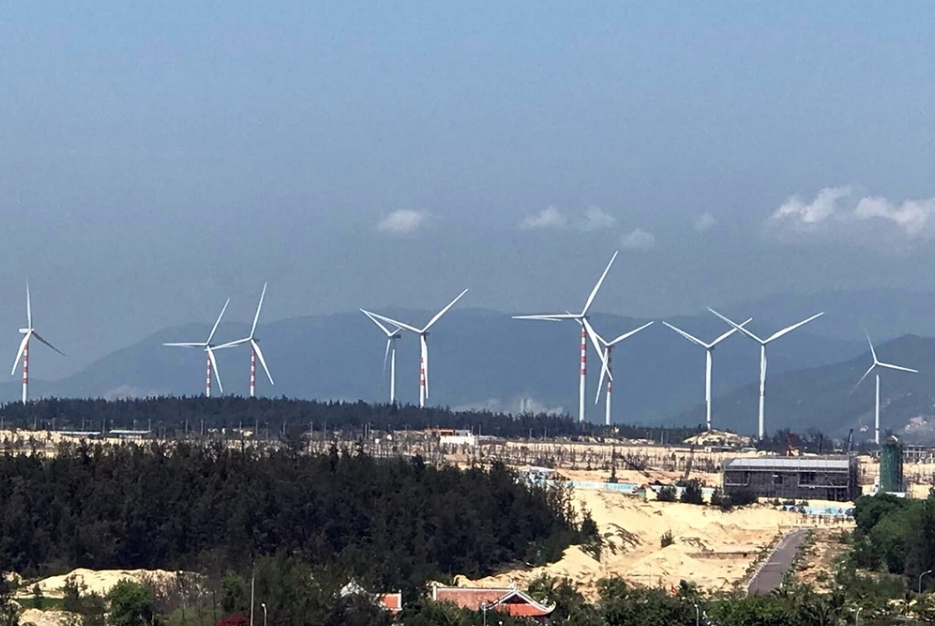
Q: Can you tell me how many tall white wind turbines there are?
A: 10